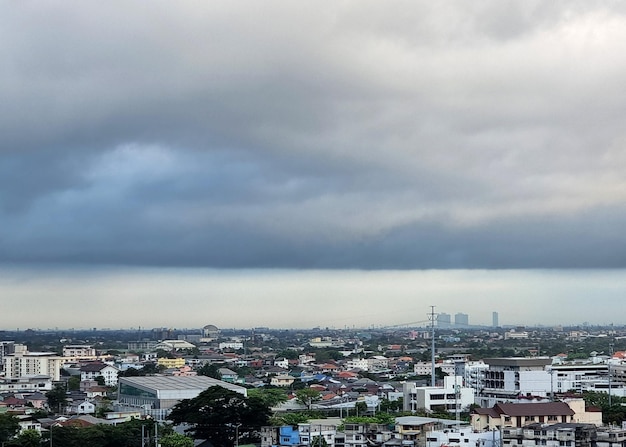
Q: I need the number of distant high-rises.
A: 3